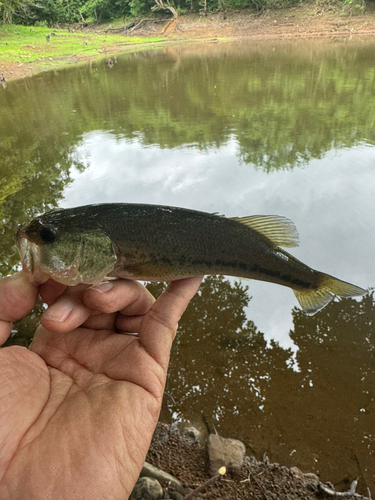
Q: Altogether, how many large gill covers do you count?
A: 1